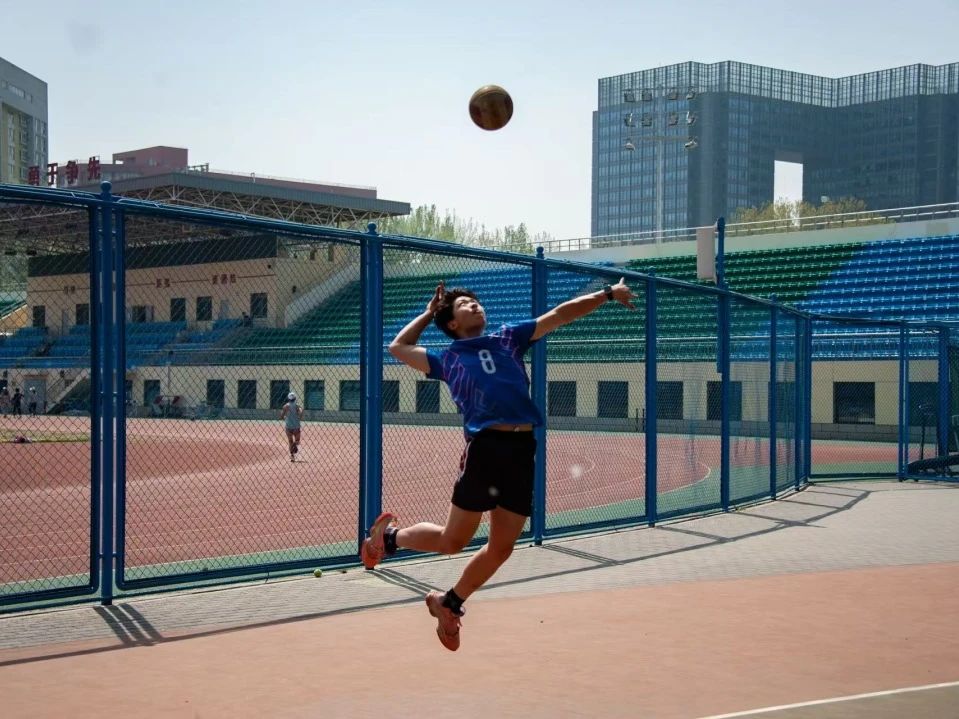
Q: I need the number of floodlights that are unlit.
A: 10